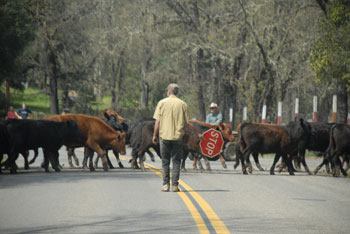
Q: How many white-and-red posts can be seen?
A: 7